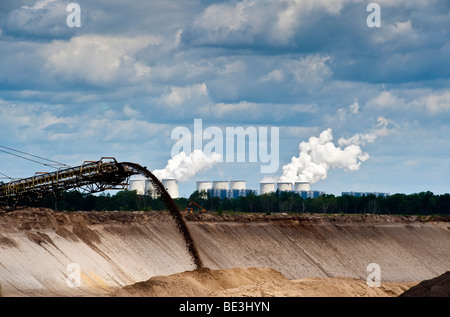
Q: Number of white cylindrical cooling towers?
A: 9